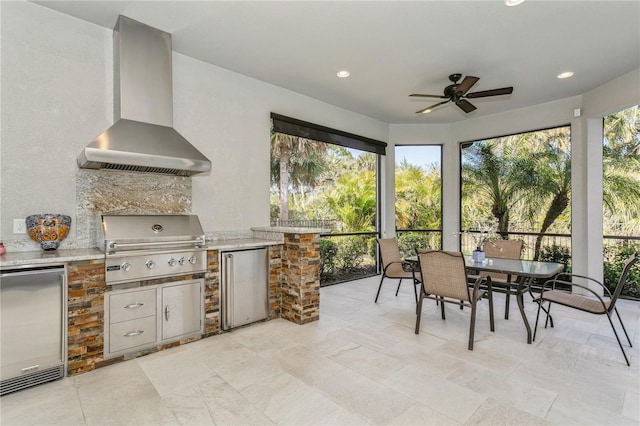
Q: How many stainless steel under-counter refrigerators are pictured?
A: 2